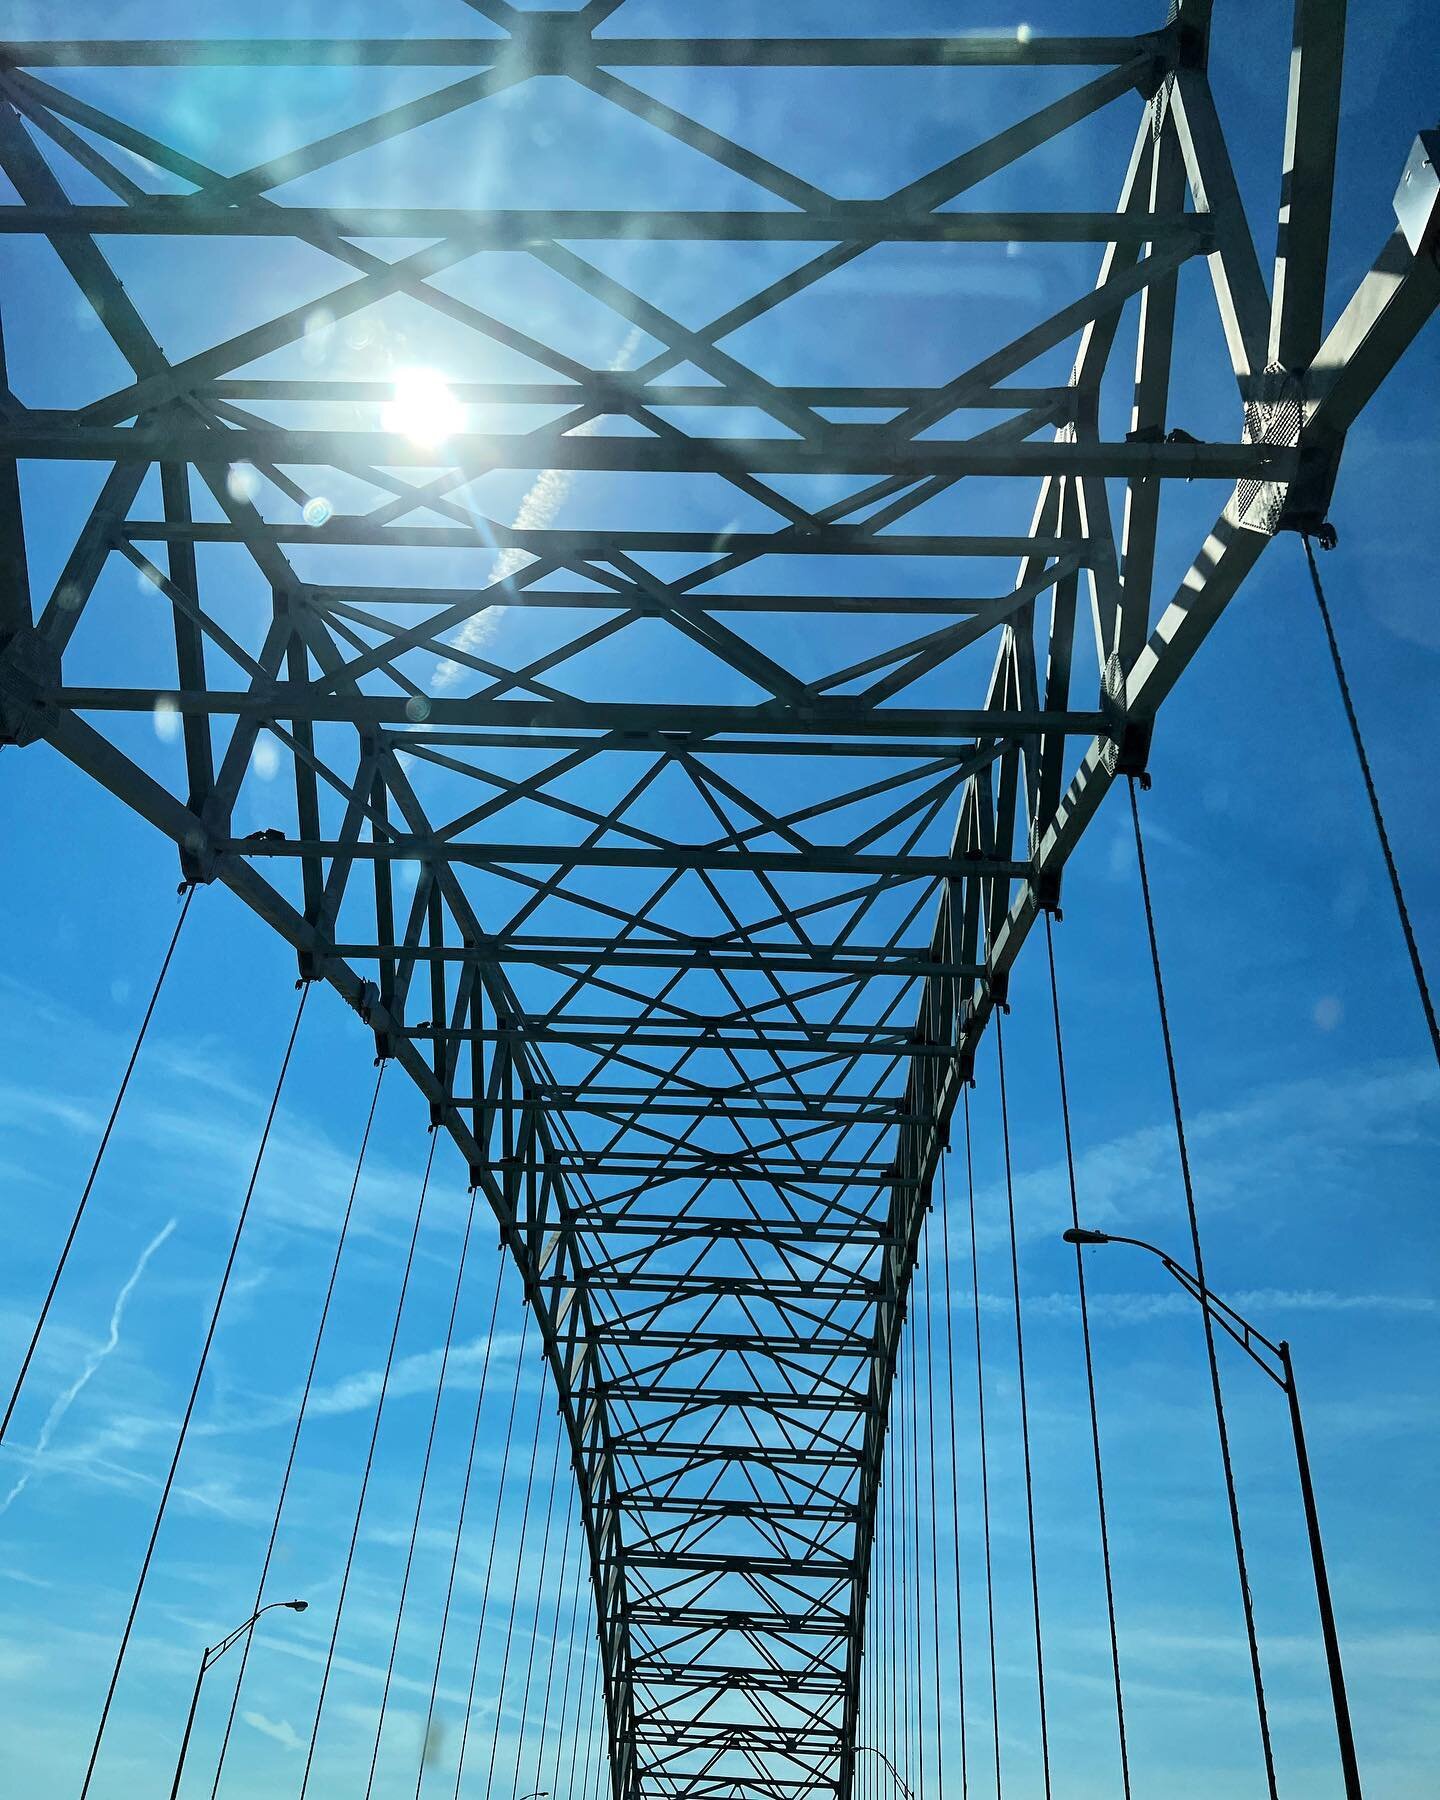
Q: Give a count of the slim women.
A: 0